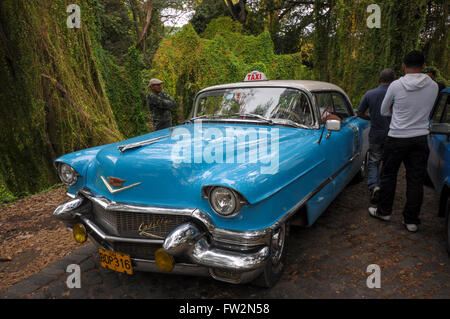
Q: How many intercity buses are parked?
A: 0